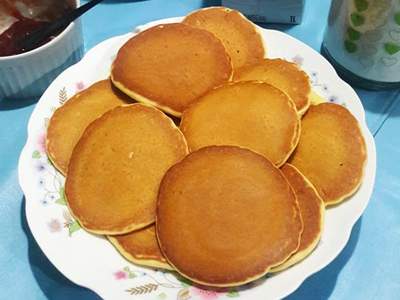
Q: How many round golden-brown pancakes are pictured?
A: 10